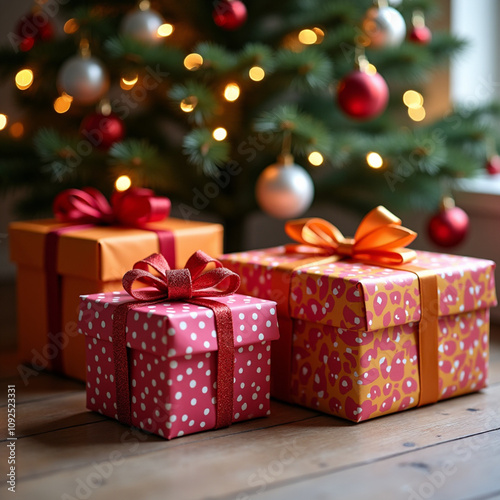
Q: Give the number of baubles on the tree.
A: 11